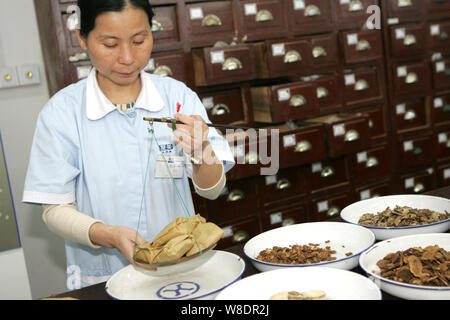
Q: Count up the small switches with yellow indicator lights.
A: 2